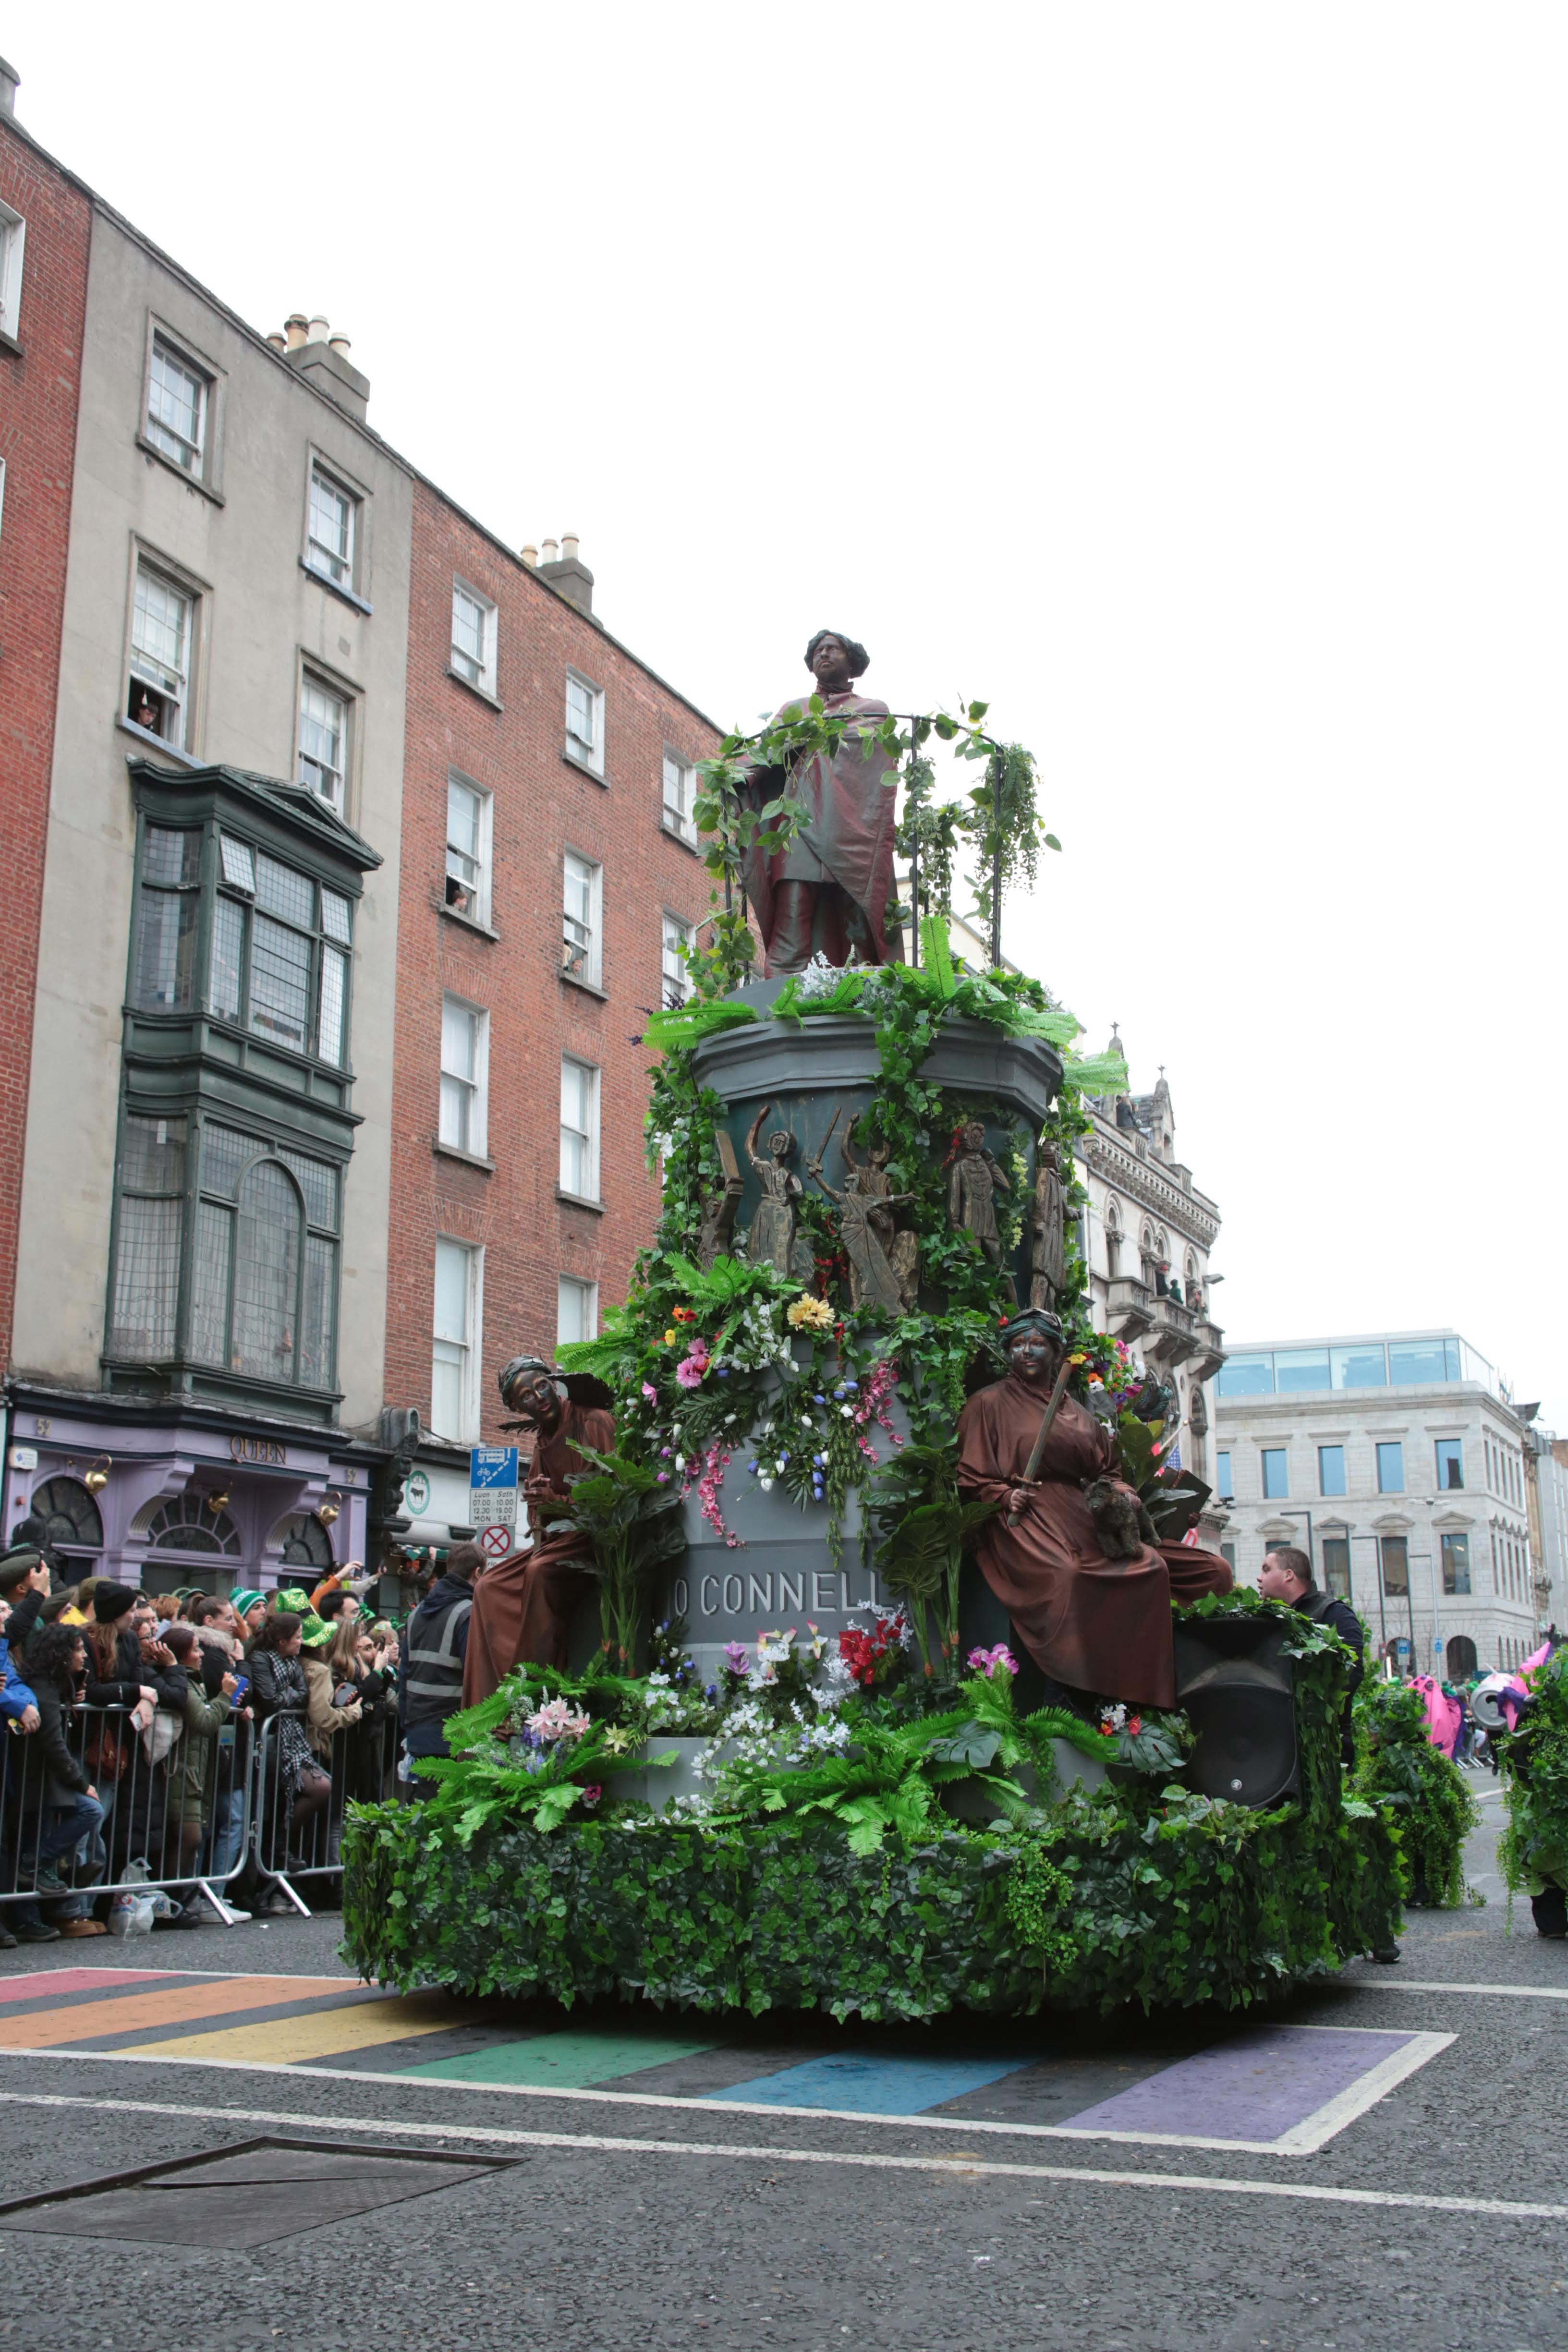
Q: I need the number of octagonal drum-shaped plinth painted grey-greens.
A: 1